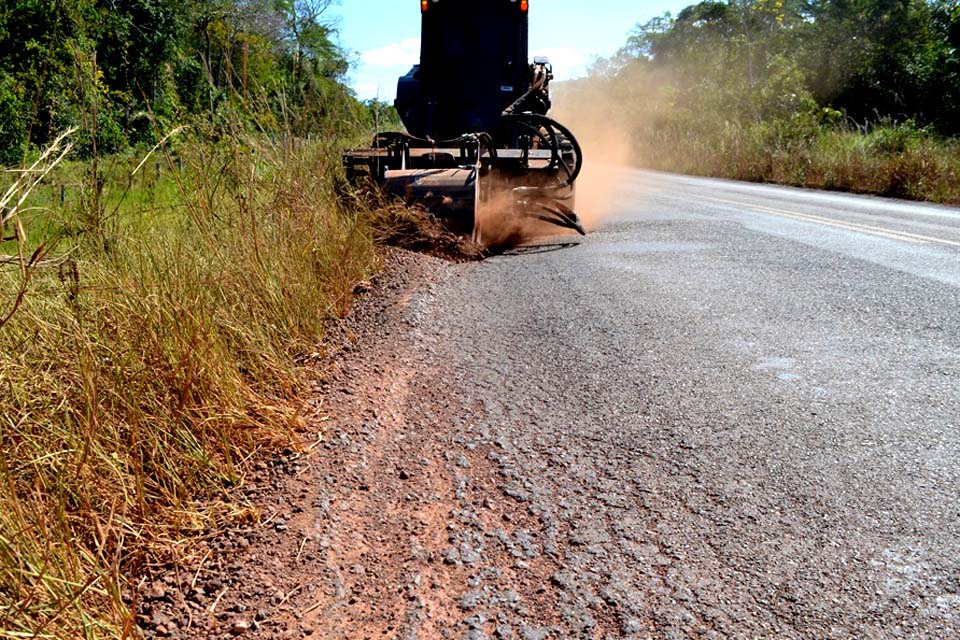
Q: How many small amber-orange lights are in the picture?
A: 2